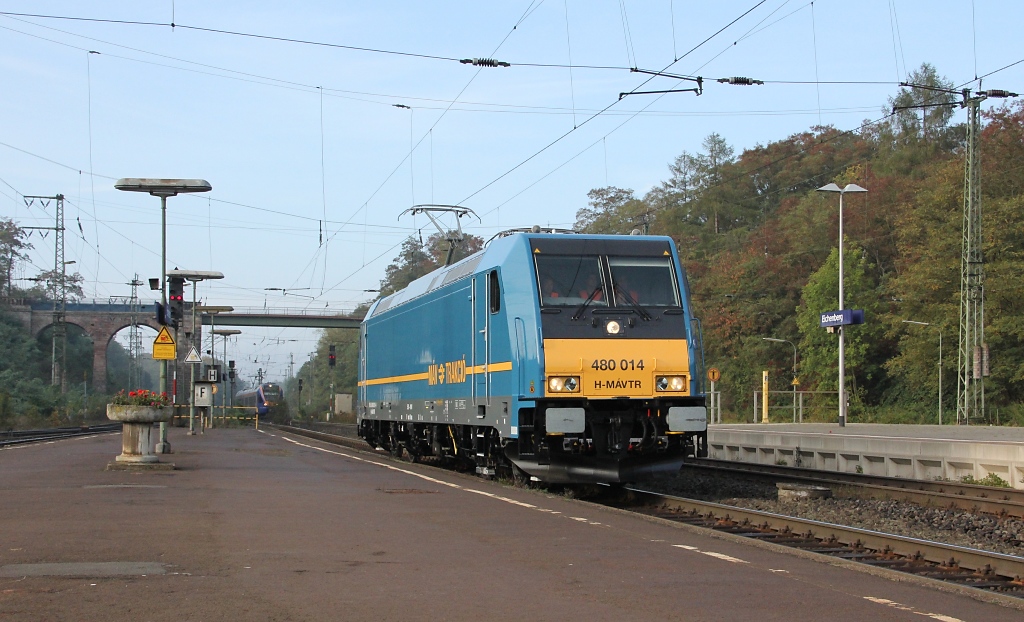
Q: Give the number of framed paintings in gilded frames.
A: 0